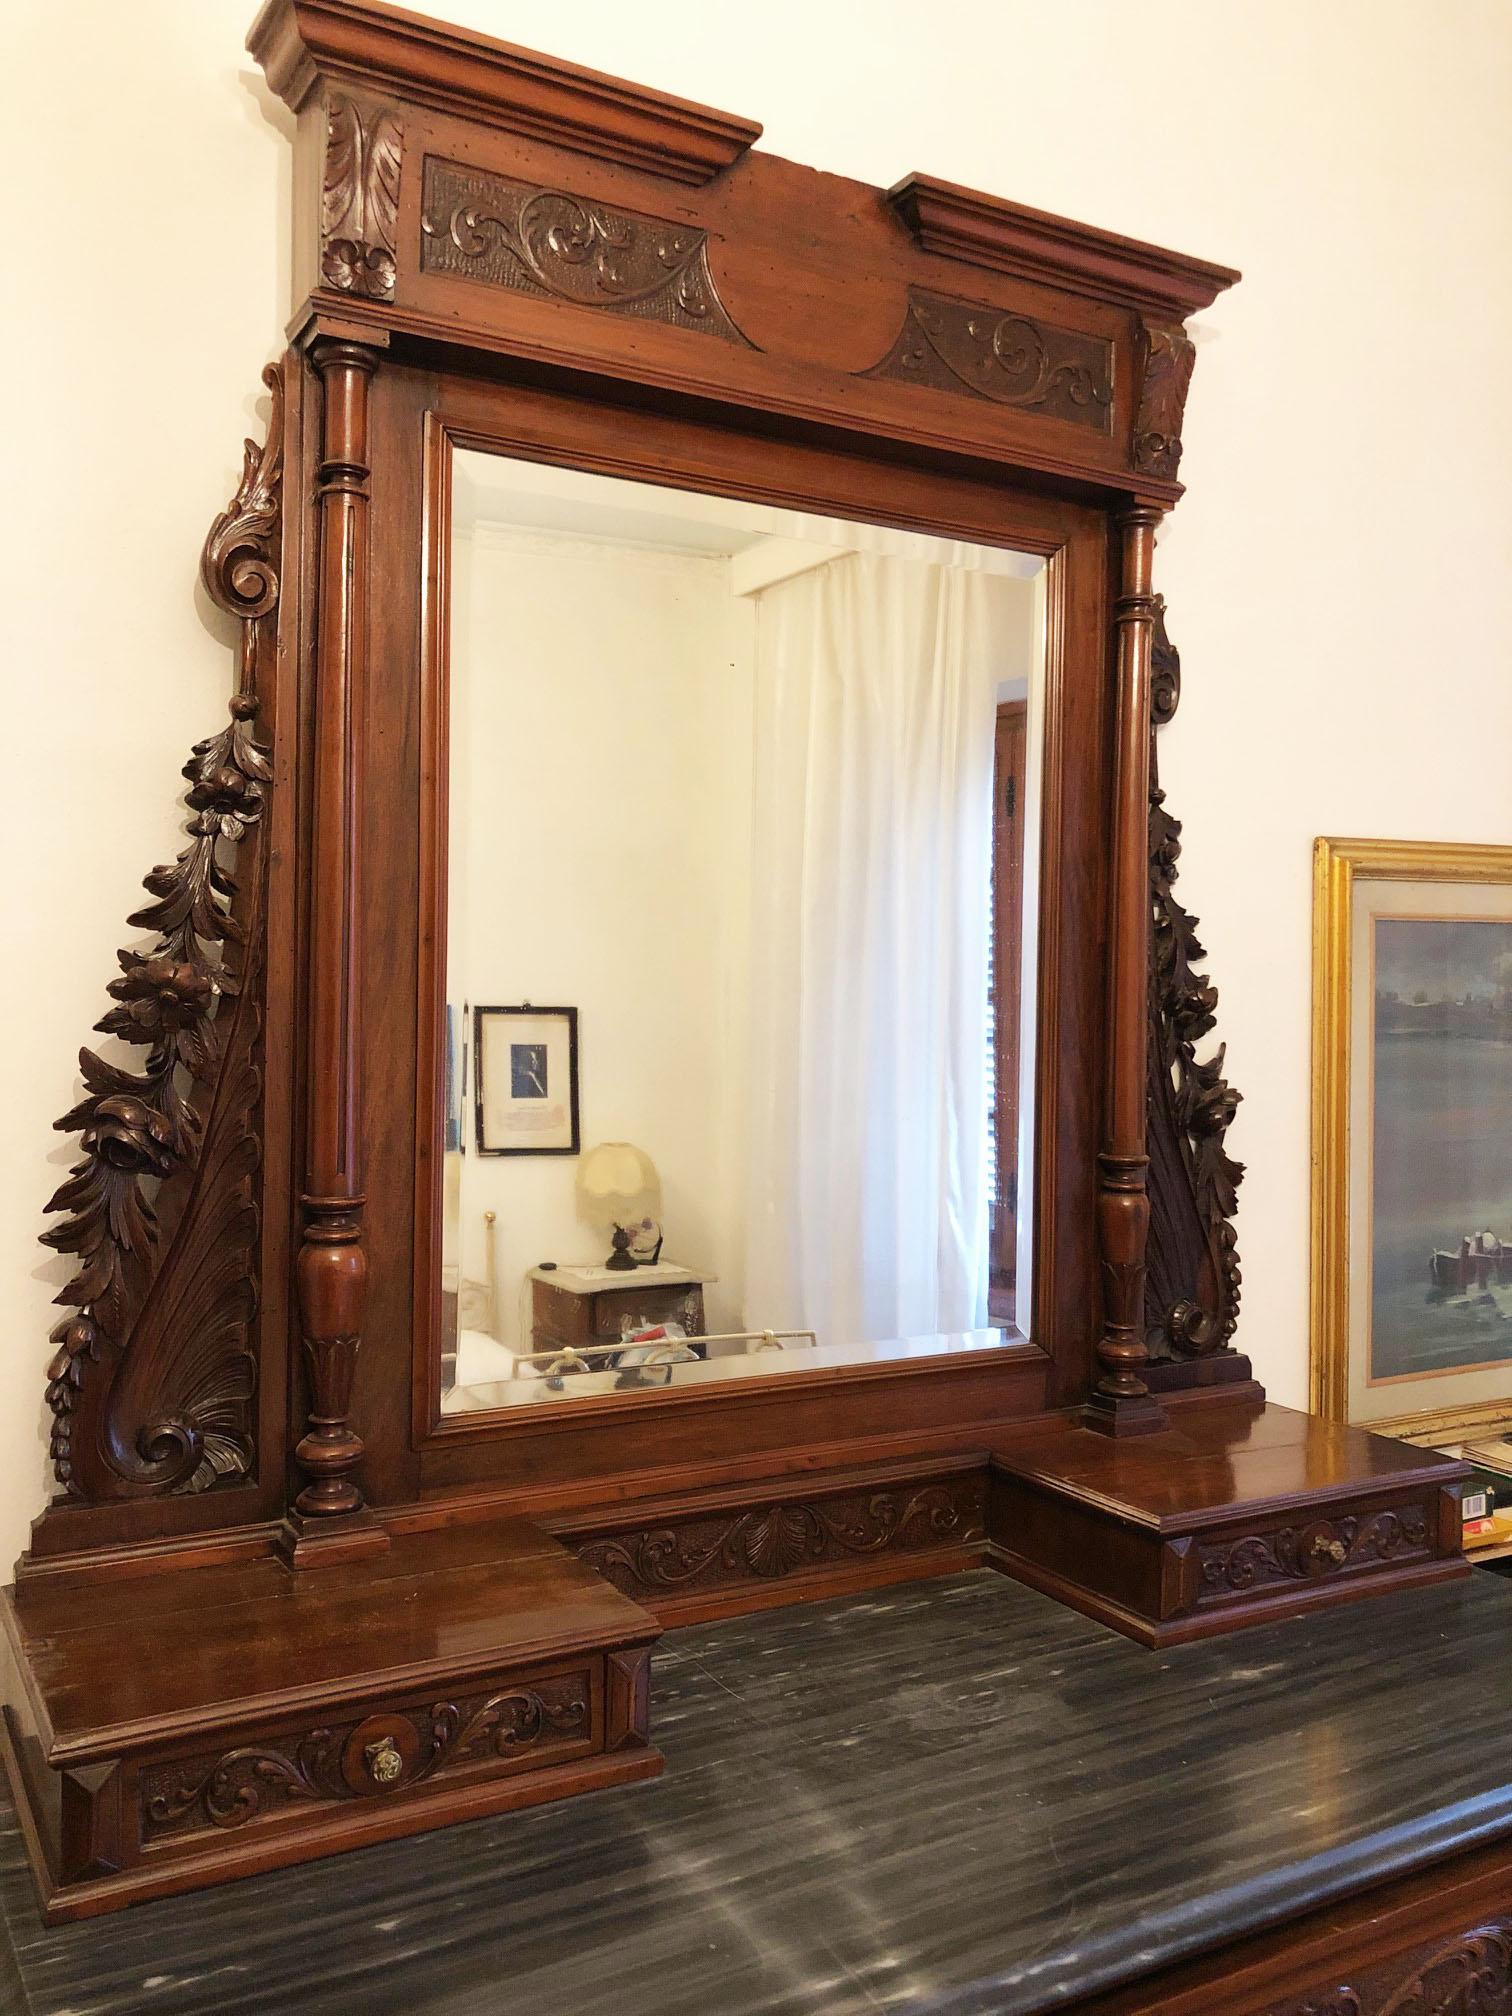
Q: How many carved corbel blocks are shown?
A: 2